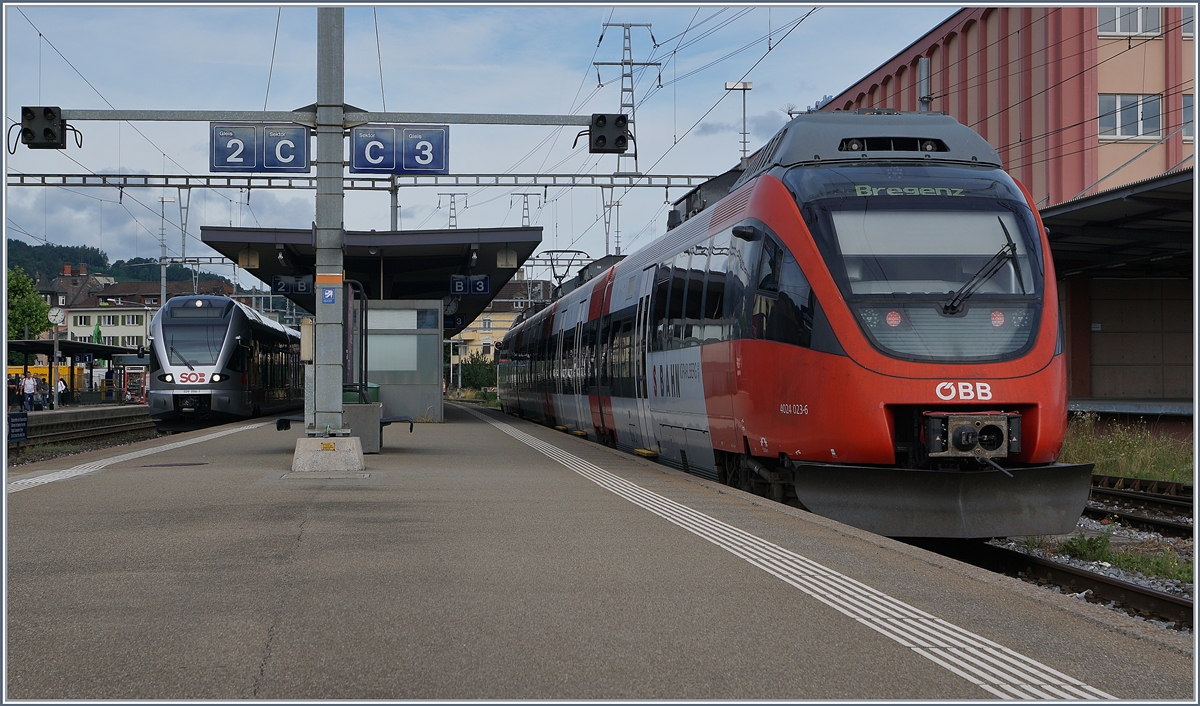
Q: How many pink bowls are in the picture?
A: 0